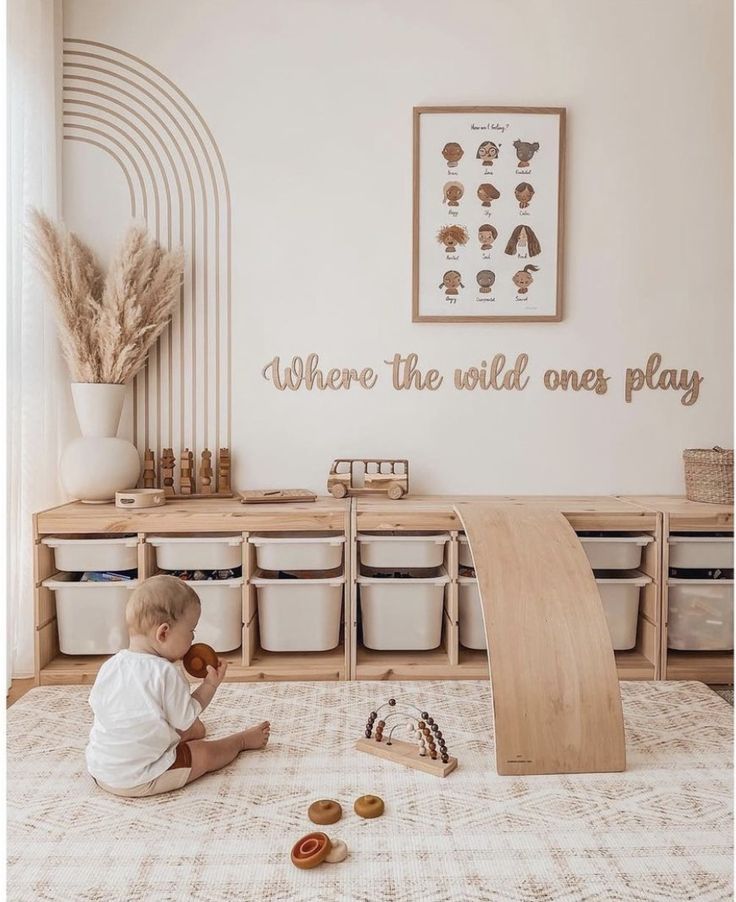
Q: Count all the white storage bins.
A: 14